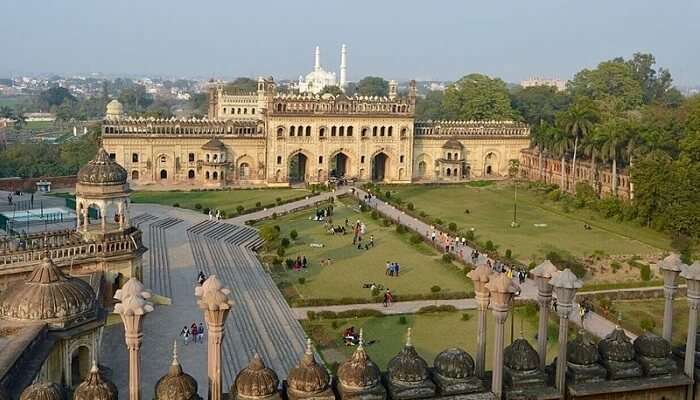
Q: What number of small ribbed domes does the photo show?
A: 12